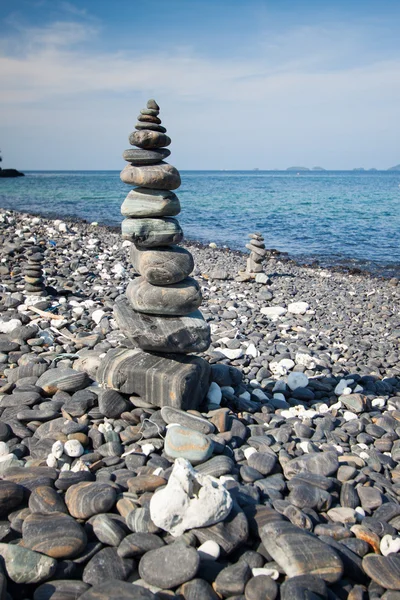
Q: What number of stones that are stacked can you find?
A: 13